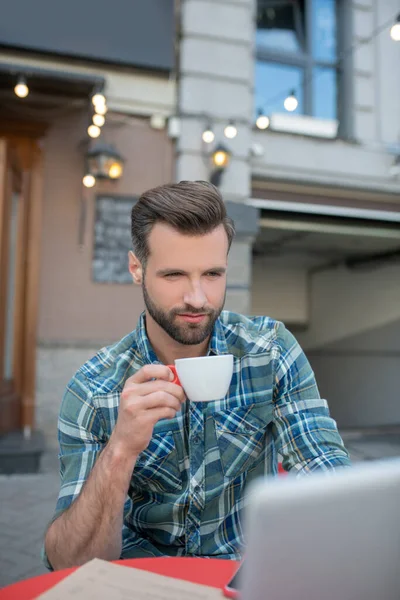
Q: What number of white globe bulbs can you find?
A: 11